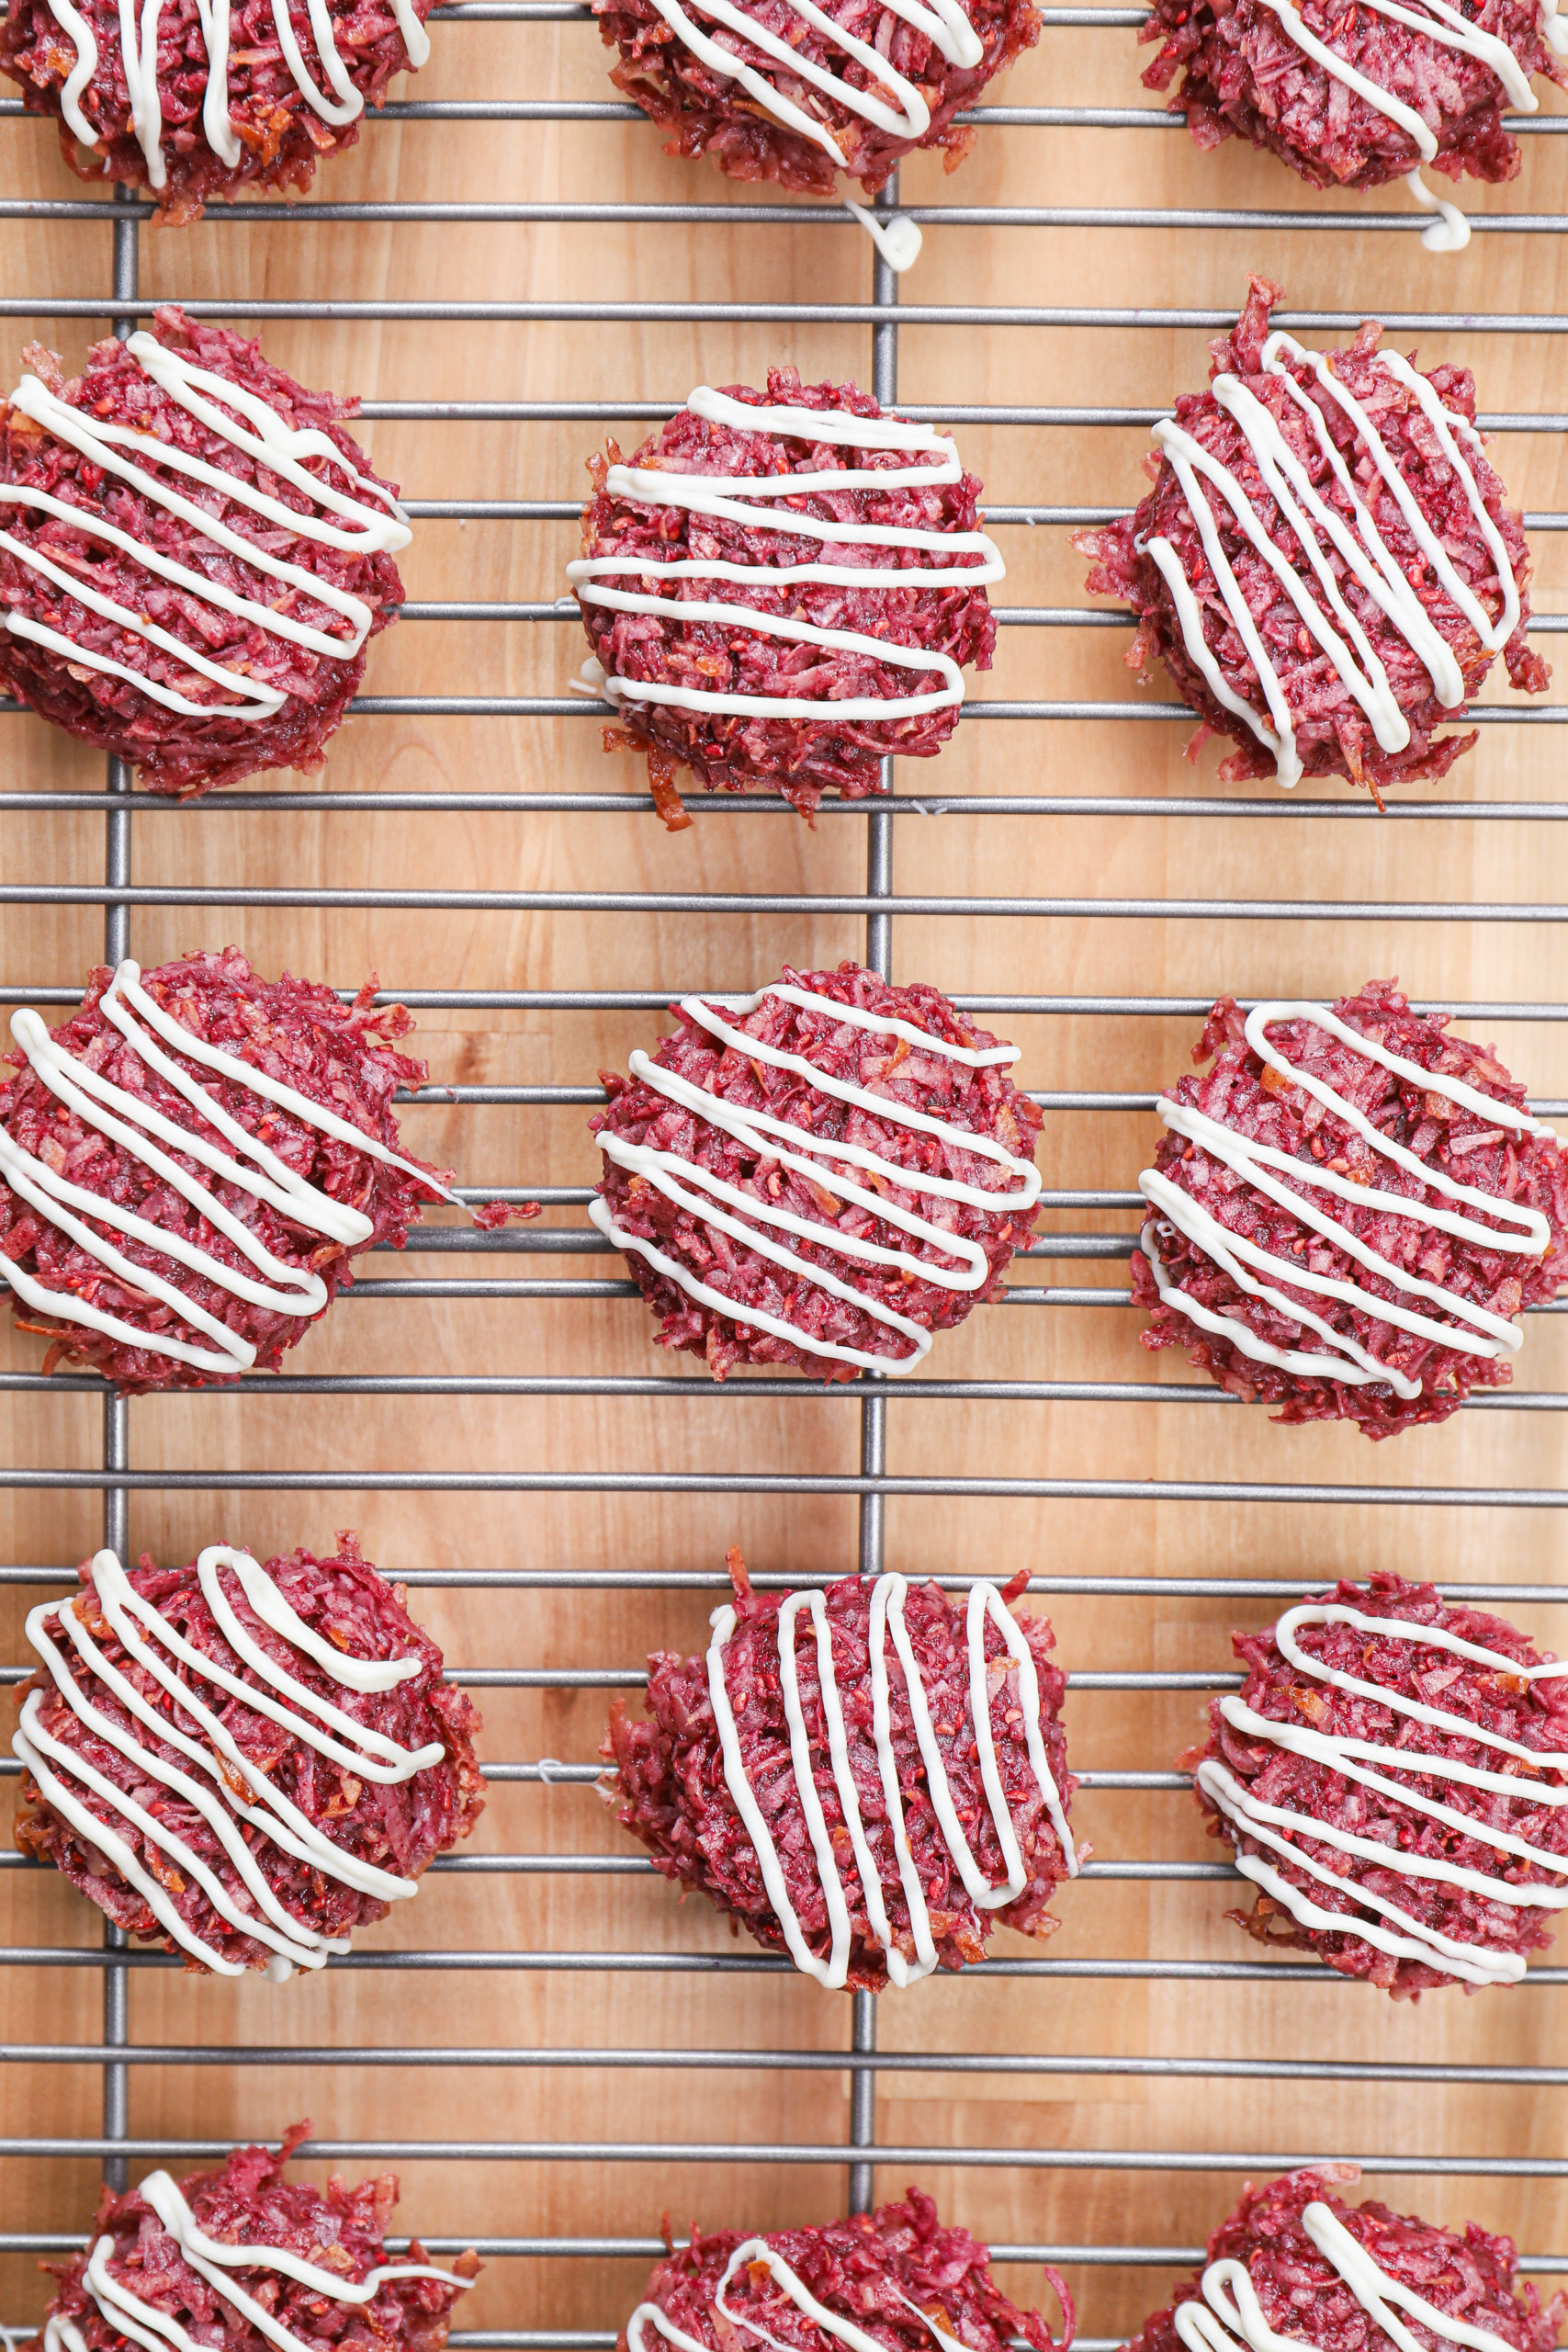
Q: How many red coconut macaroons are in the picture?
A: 15